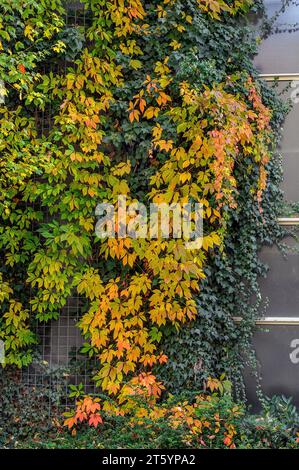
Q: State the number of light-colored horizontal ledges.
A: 3